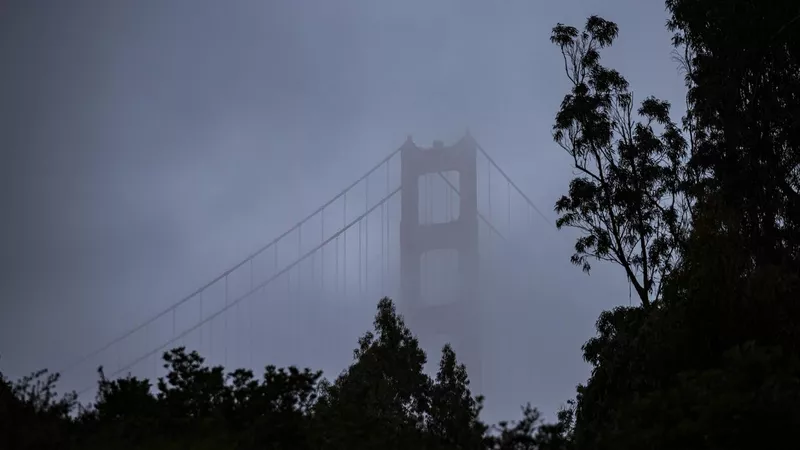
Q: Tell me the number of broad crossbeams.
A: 3